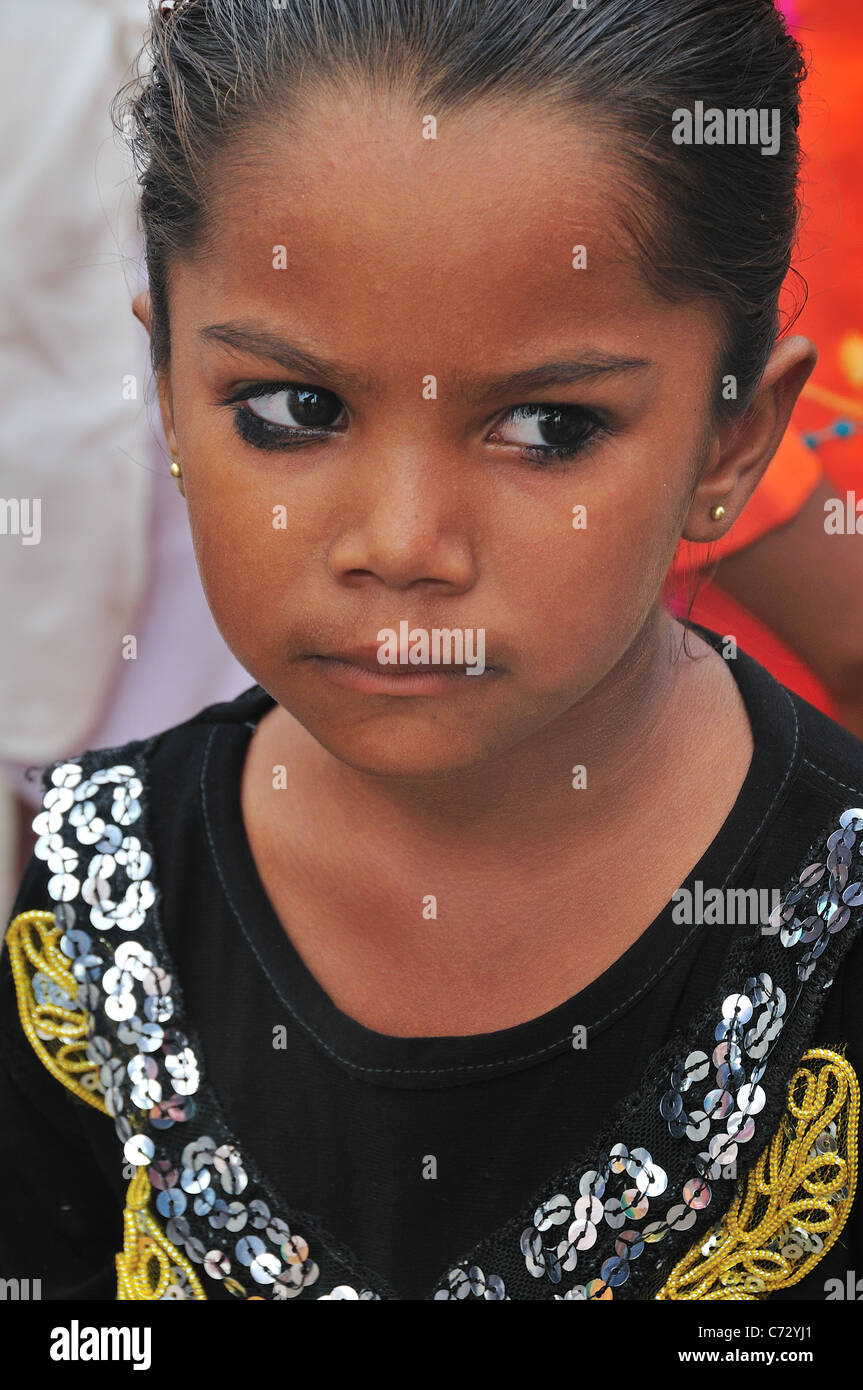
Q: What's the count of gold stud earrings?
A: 2